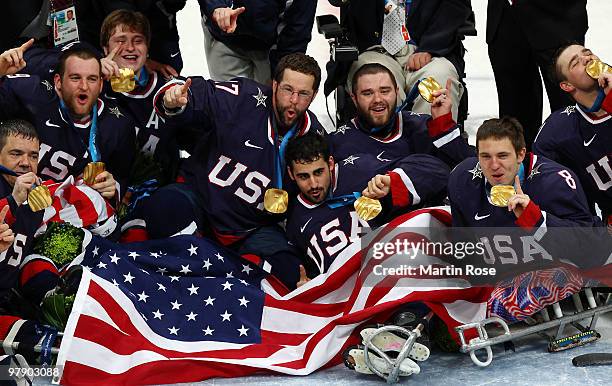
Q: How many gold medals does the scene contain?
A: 8